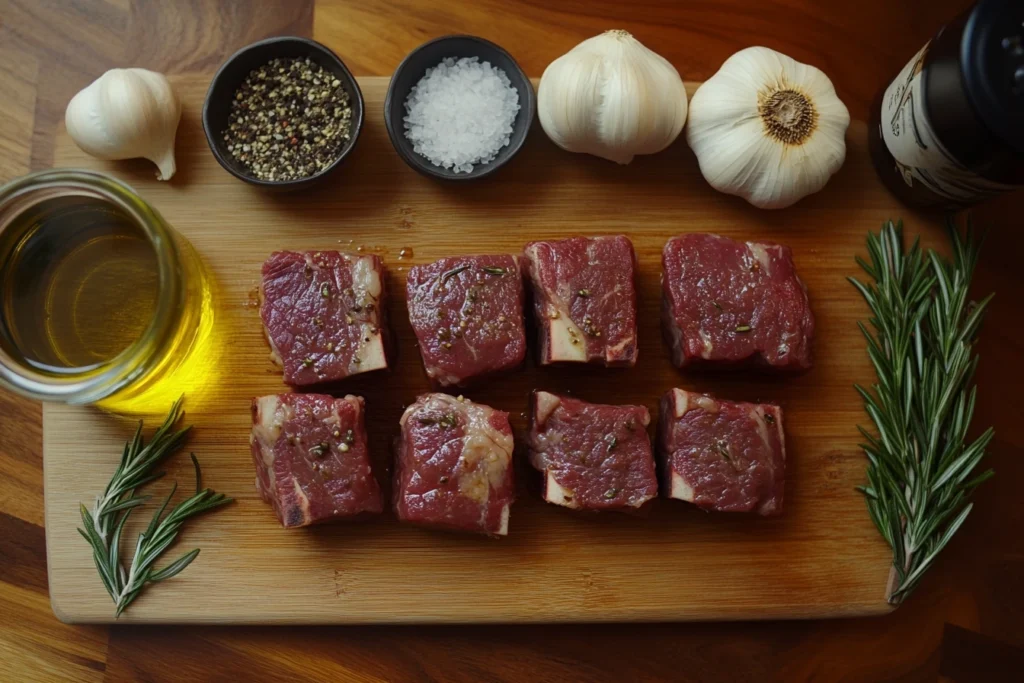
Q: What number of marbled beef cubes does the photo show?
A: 8